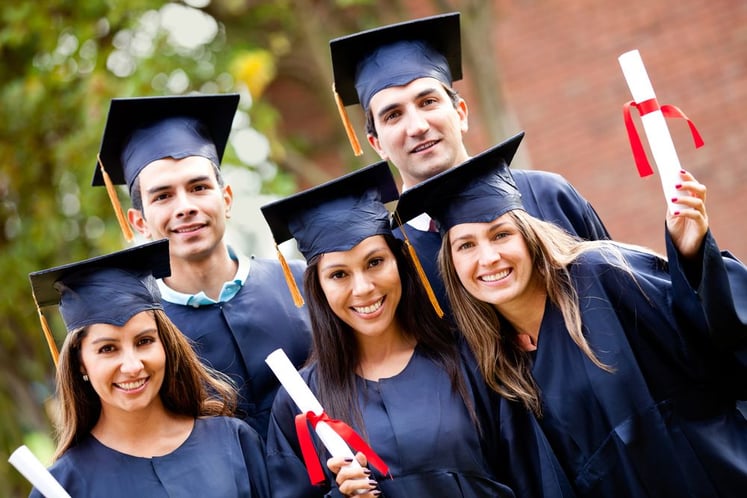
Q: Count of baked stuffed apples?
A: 0